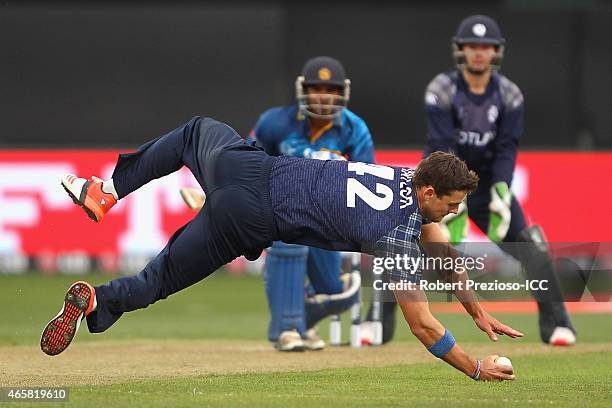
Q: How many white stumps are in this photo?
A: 3